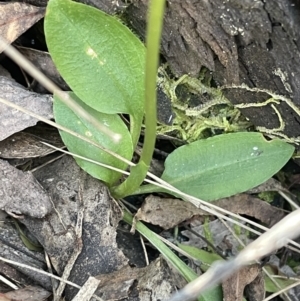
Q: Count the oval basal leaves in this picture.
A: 3